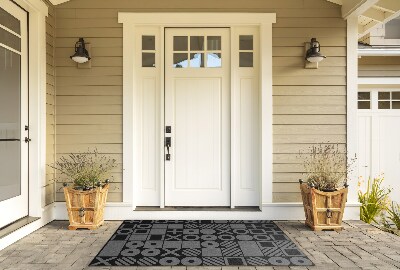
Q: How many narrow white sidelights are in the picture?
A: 2